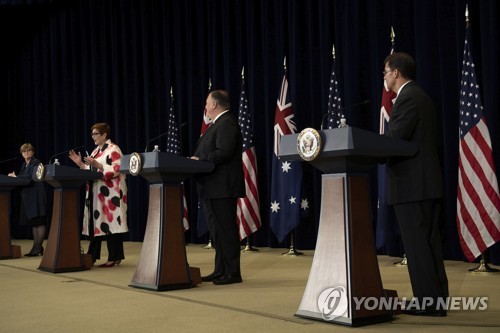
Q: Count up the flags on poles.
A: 7